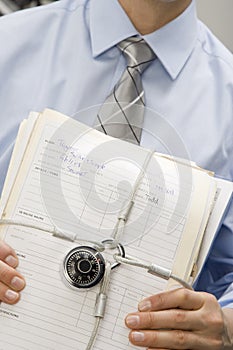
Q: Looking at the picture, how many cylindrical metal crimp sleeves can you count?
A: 4